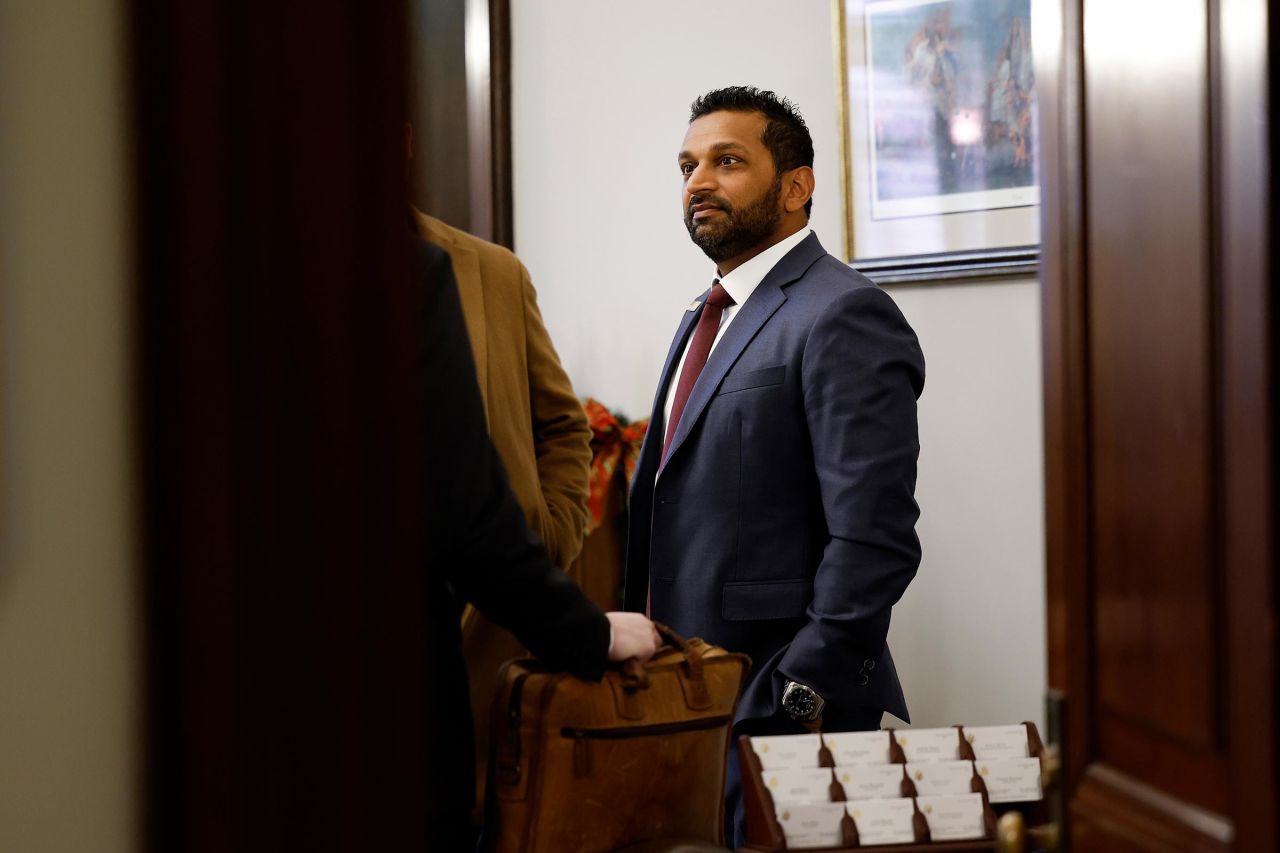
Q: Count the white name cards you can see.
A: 11